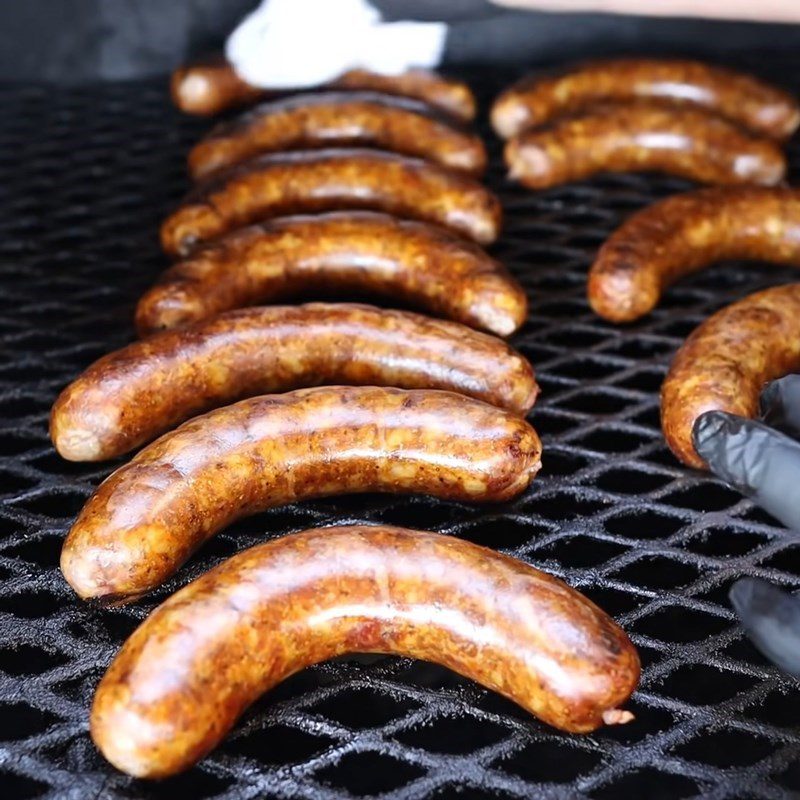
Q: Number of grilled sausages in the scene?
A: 11